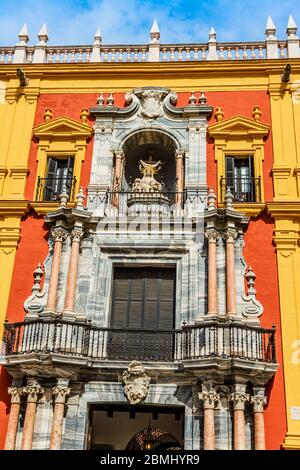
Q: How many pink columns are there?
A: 12